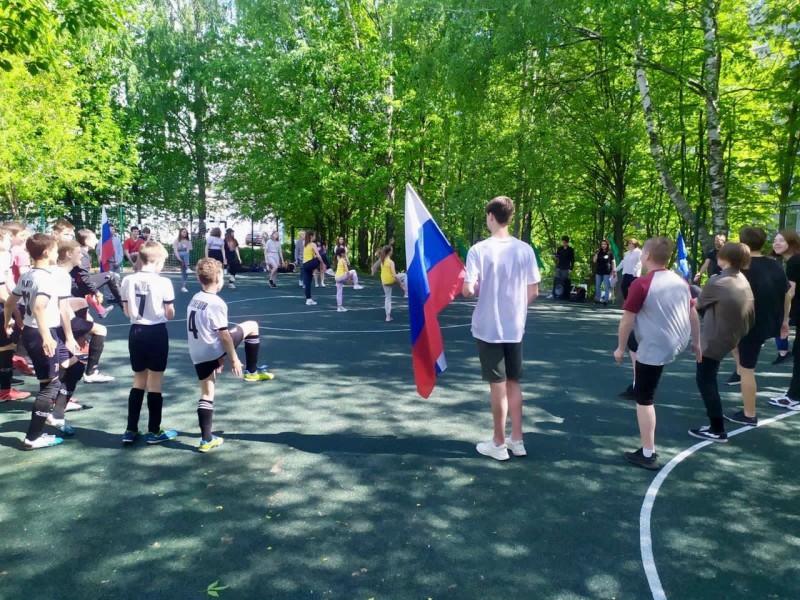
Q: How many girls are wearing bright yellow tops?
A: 3